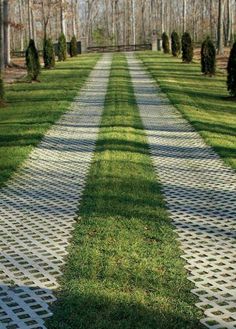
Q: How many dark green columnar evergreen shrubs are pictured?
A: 10